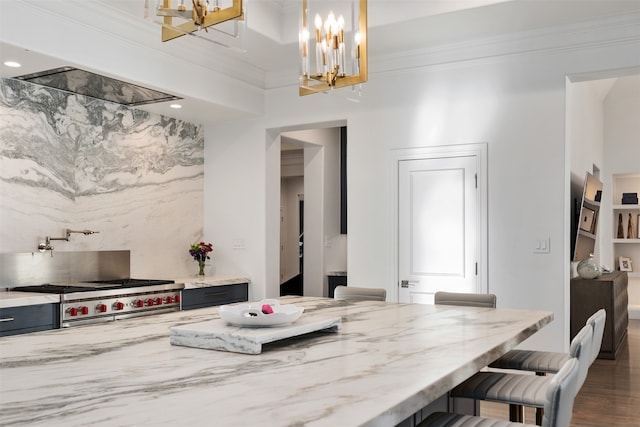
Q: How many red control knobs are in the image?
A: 9